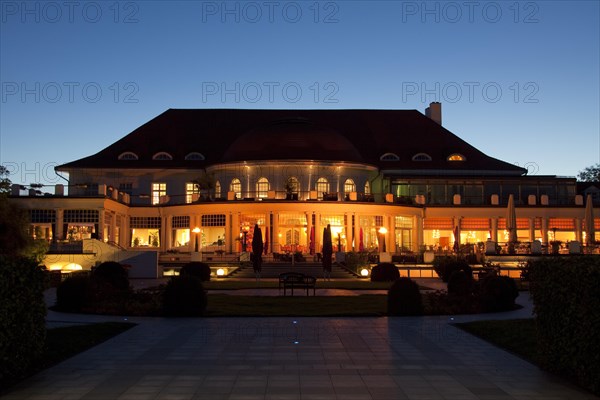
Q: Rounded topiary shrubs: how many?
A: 8